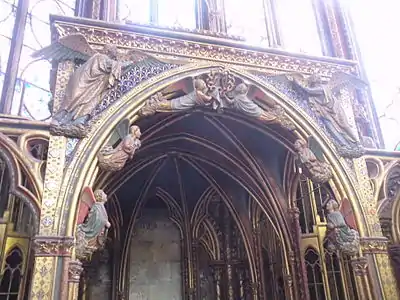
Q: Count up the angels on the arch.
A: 8